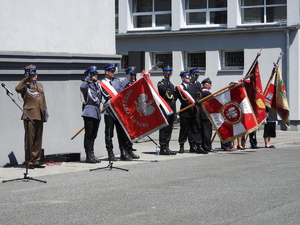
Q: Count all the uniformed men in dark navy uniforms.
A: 4